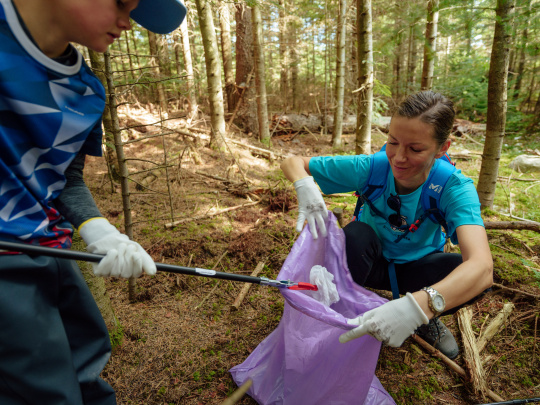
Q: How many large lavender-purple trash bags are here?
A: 1